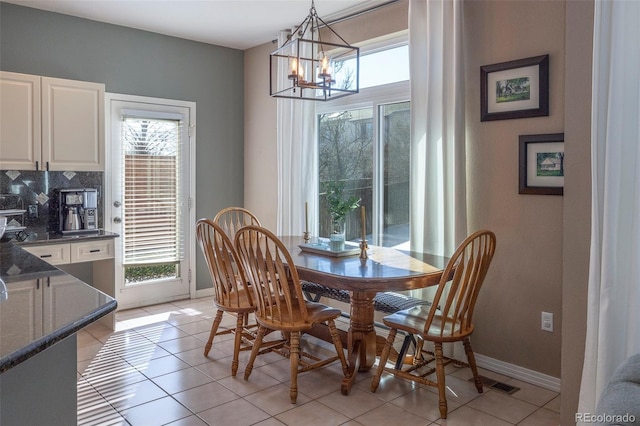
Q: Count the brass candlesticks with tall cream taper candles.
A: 2